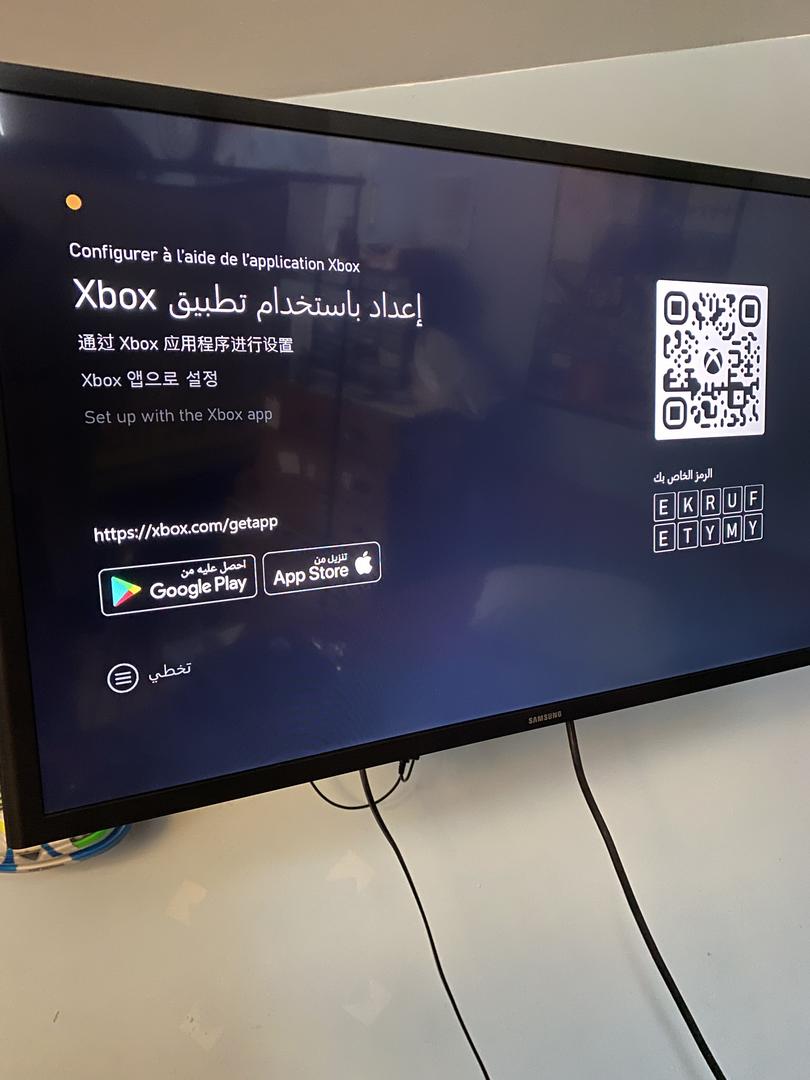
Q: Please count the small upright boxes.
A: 10